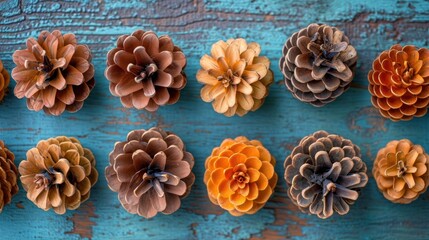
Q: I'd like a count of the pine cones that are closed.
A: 0